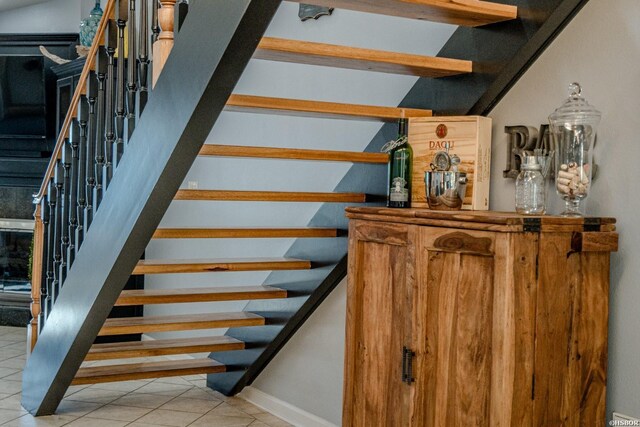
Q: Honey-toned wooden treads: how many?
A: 11